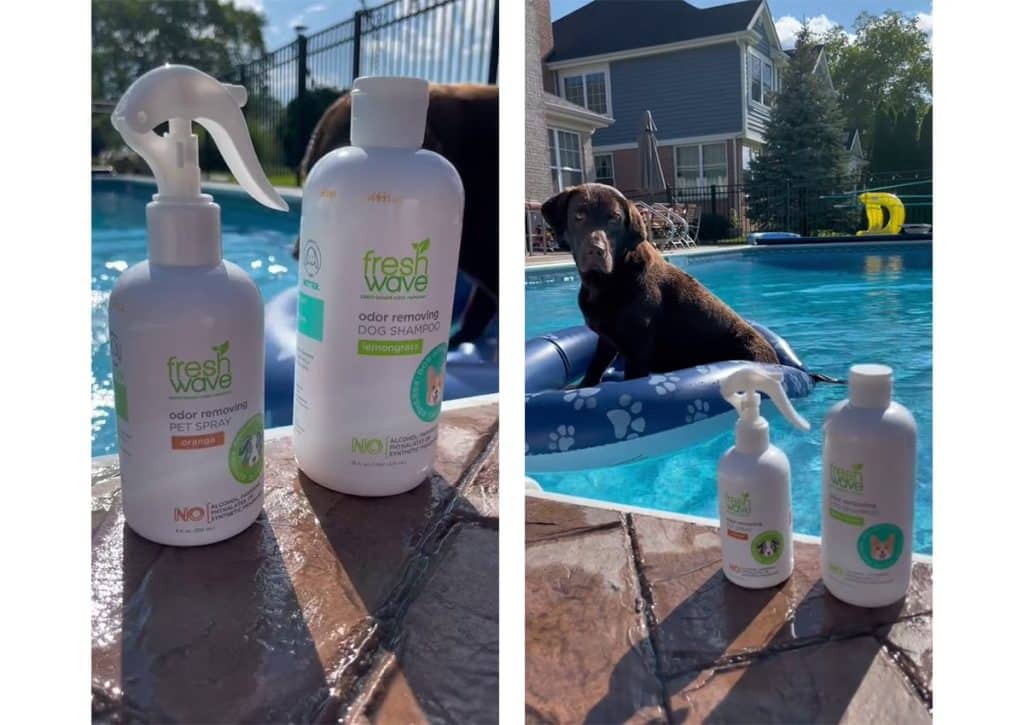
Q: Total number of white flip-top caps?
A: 2